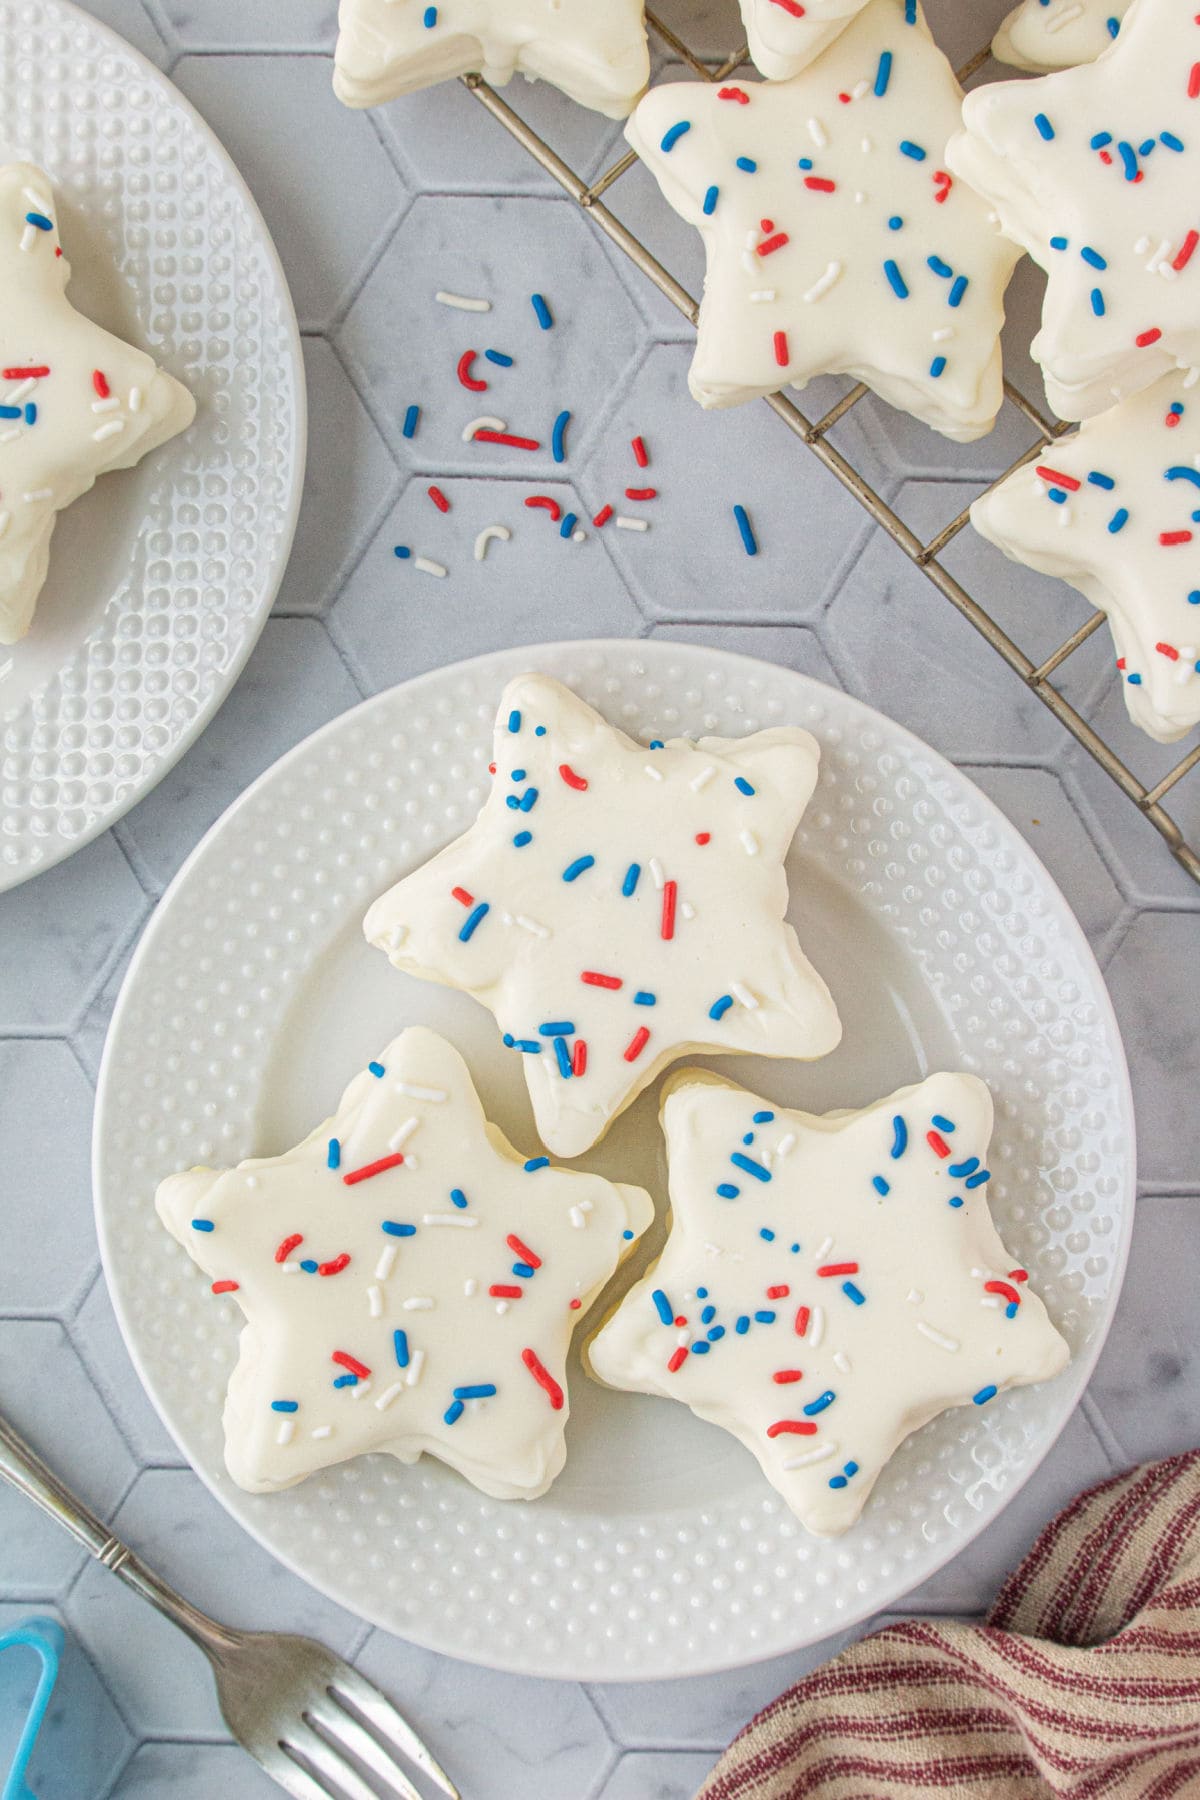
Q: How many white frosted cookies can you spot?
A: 10